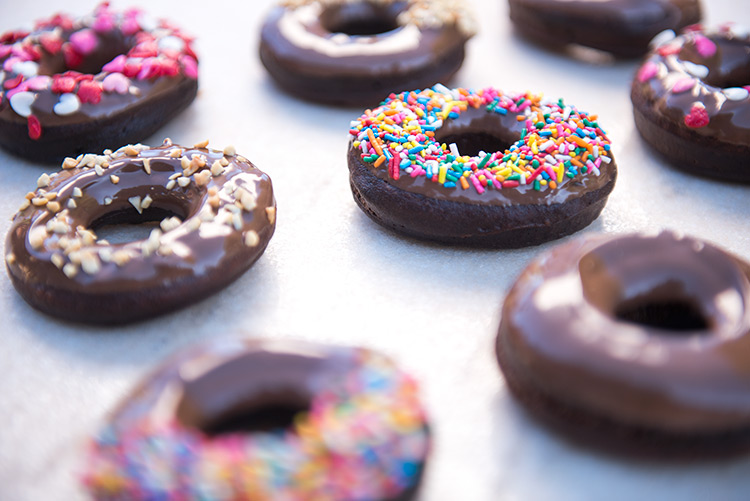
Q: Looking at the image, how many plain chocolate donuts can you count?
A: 2